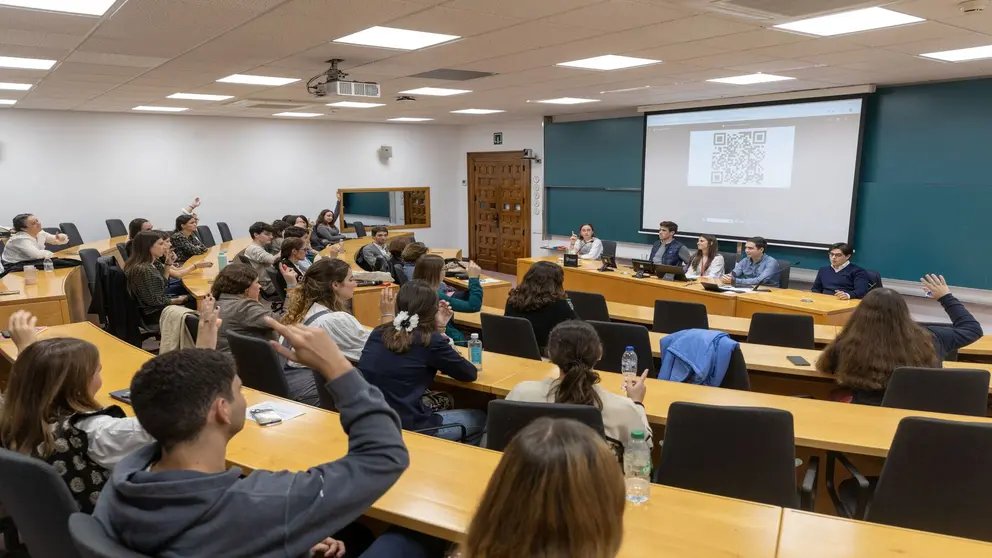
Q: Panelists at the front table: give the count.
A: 5